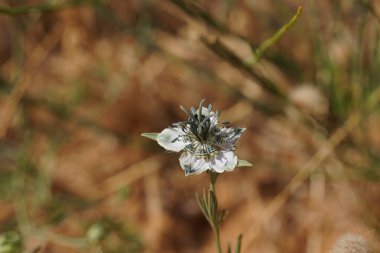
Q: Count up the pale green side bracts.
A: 2